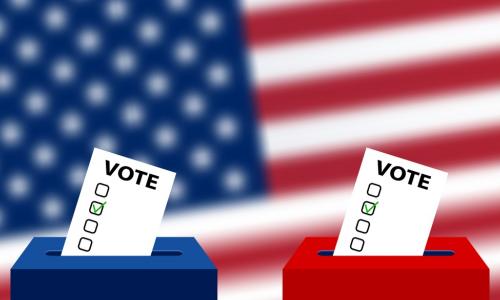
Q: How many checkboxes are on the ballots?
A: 8